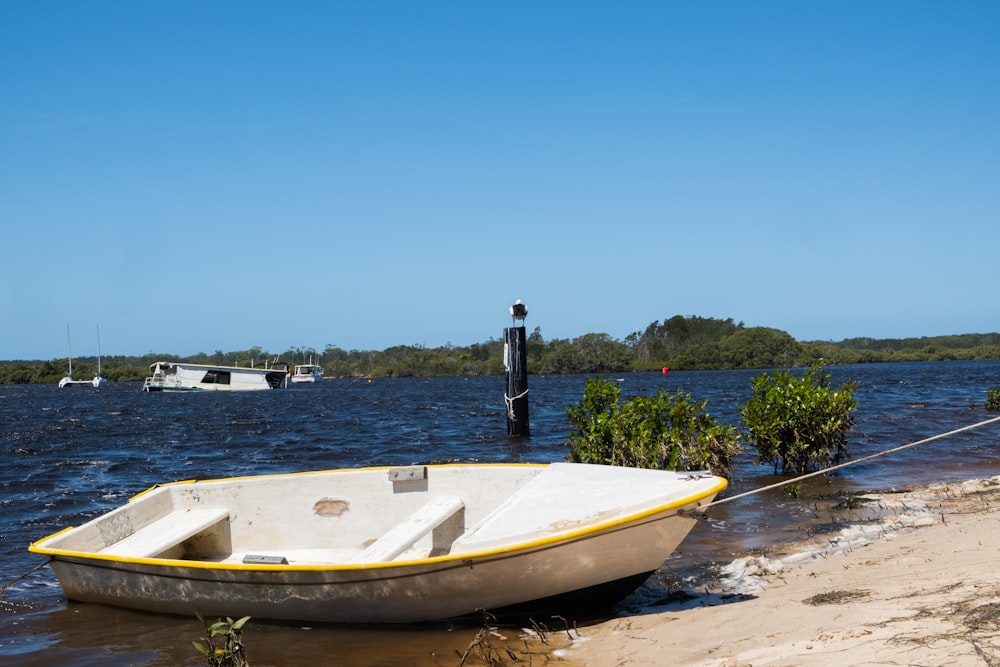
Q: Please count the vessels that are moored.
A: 4